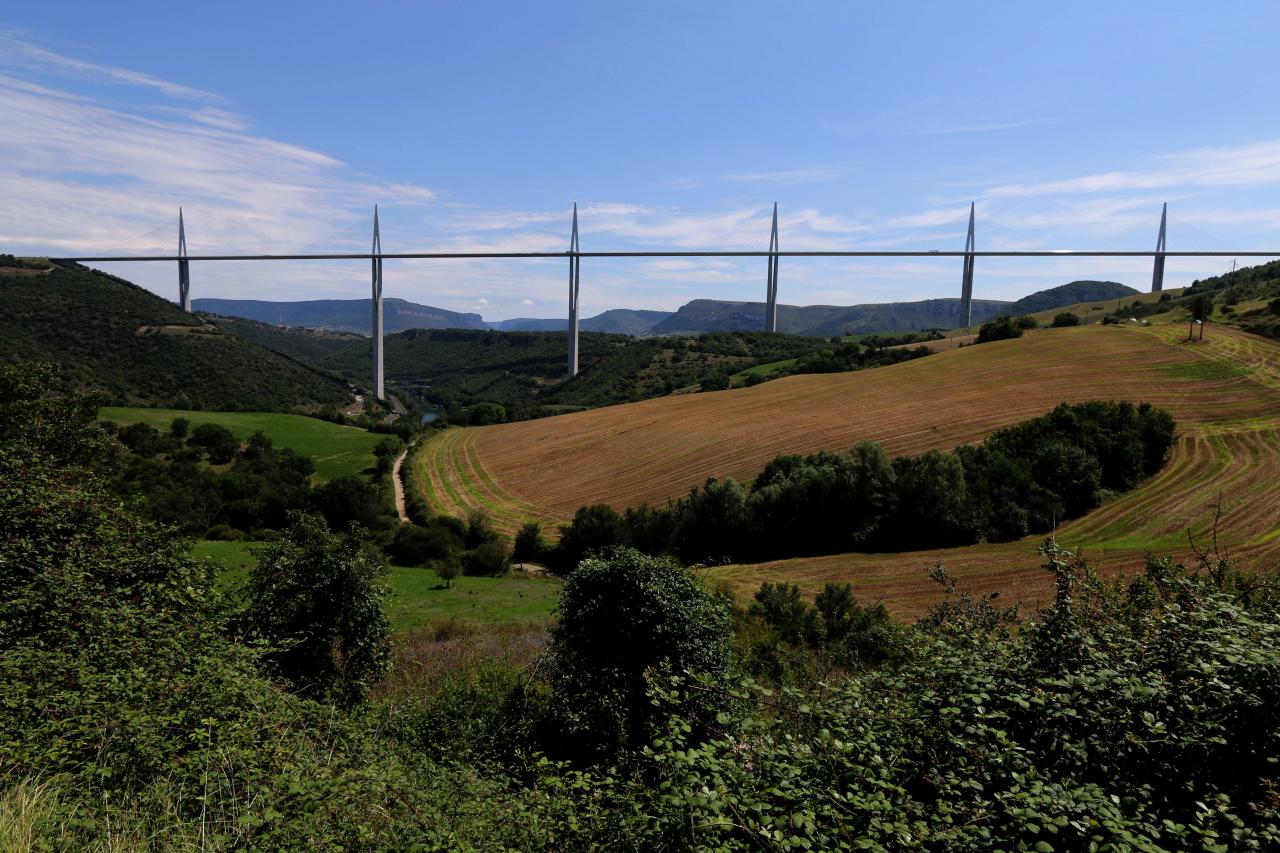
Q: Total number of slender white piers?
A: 6